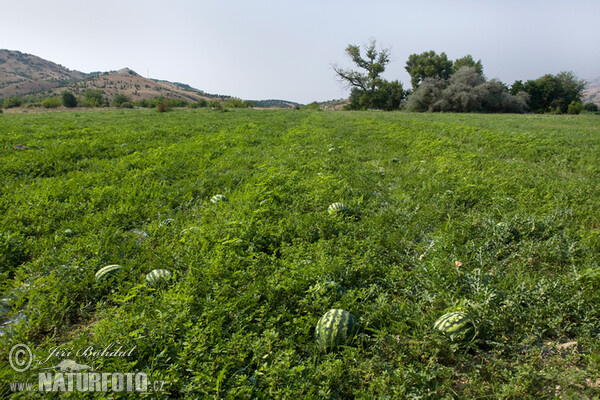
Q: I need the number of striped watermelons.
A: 6